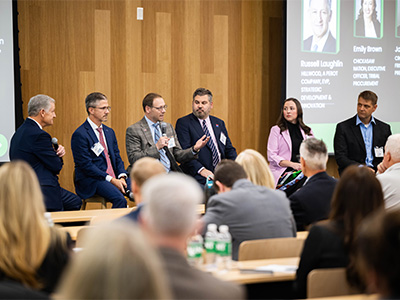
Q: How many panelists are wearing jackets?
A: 6